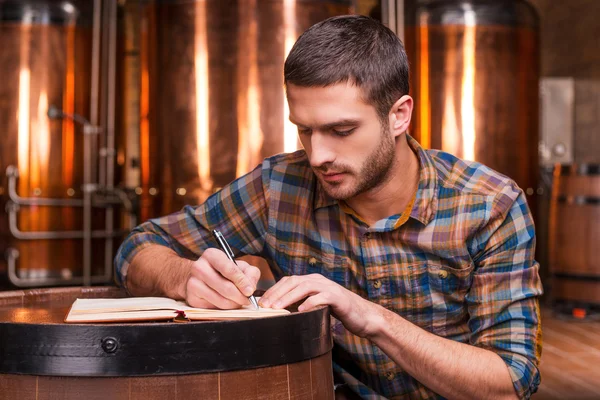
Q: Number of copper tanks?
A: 3